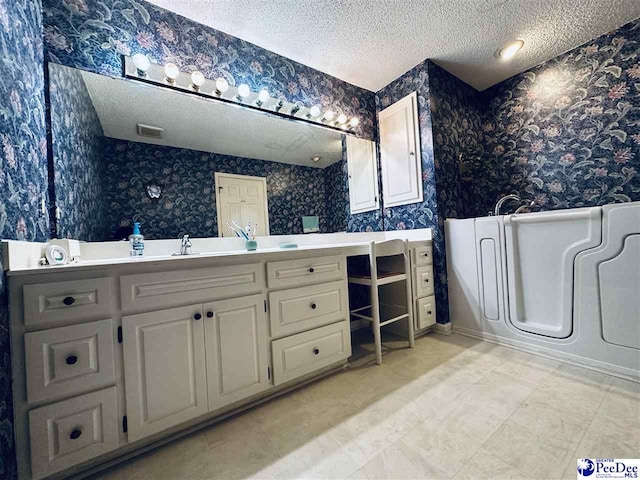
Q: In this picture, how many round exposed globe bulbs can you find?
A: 12